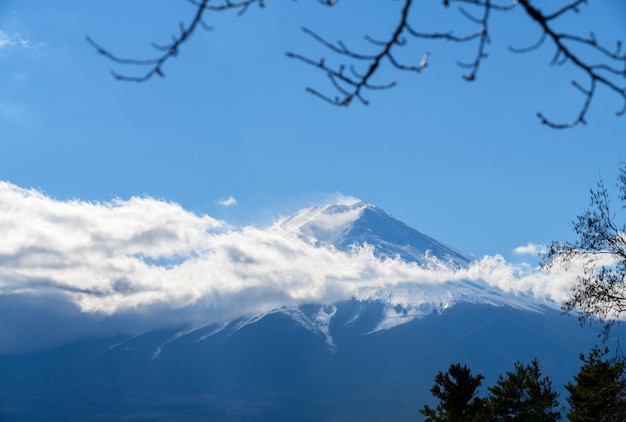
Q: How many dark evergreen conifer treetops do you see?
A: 3